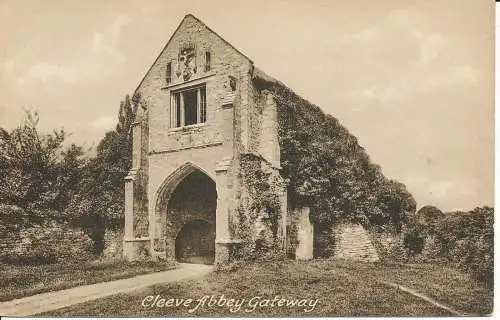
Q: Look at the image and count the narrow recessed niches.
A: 2